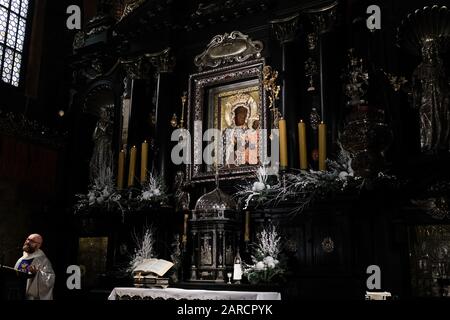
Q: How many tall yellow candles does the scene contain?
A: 6